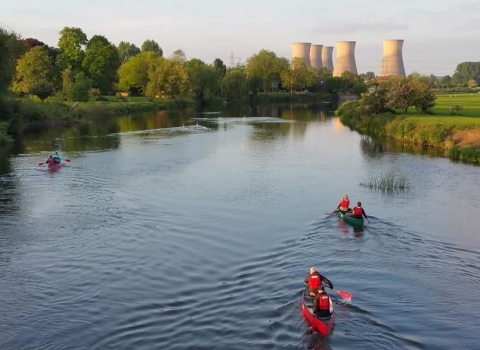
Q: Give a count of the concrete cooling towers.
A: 5